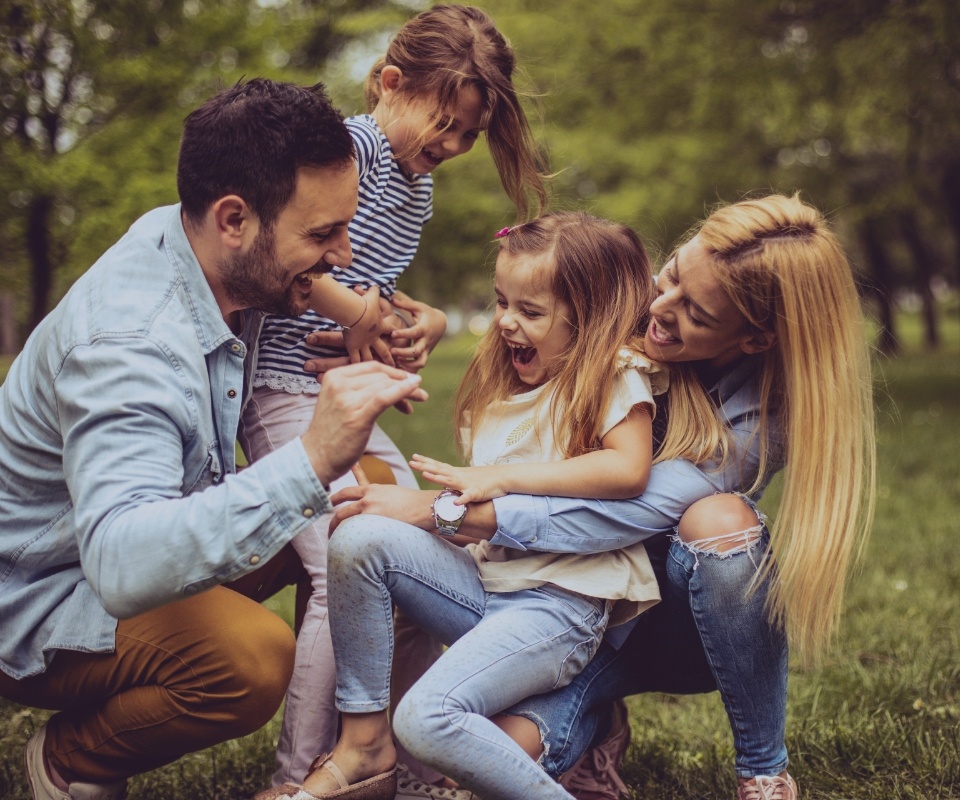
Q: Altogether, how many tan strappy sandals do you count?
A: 1